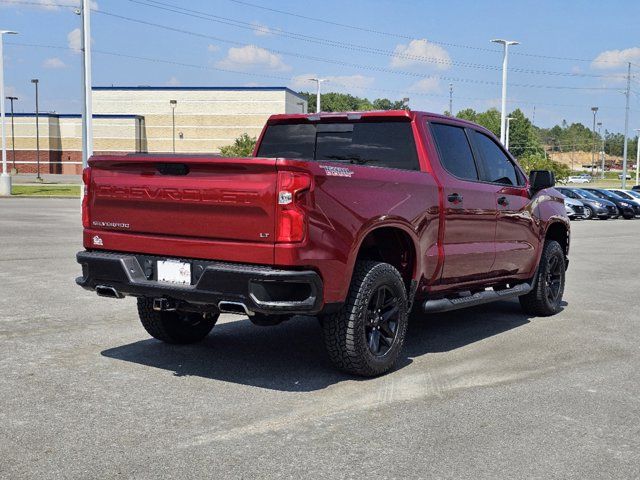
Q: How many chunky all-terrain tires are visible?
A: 3